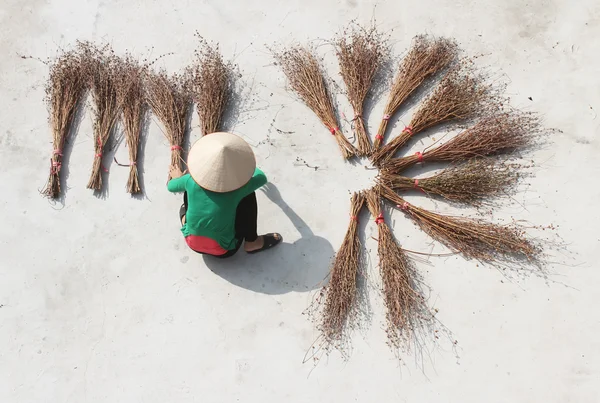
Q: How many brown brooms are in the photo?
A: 14